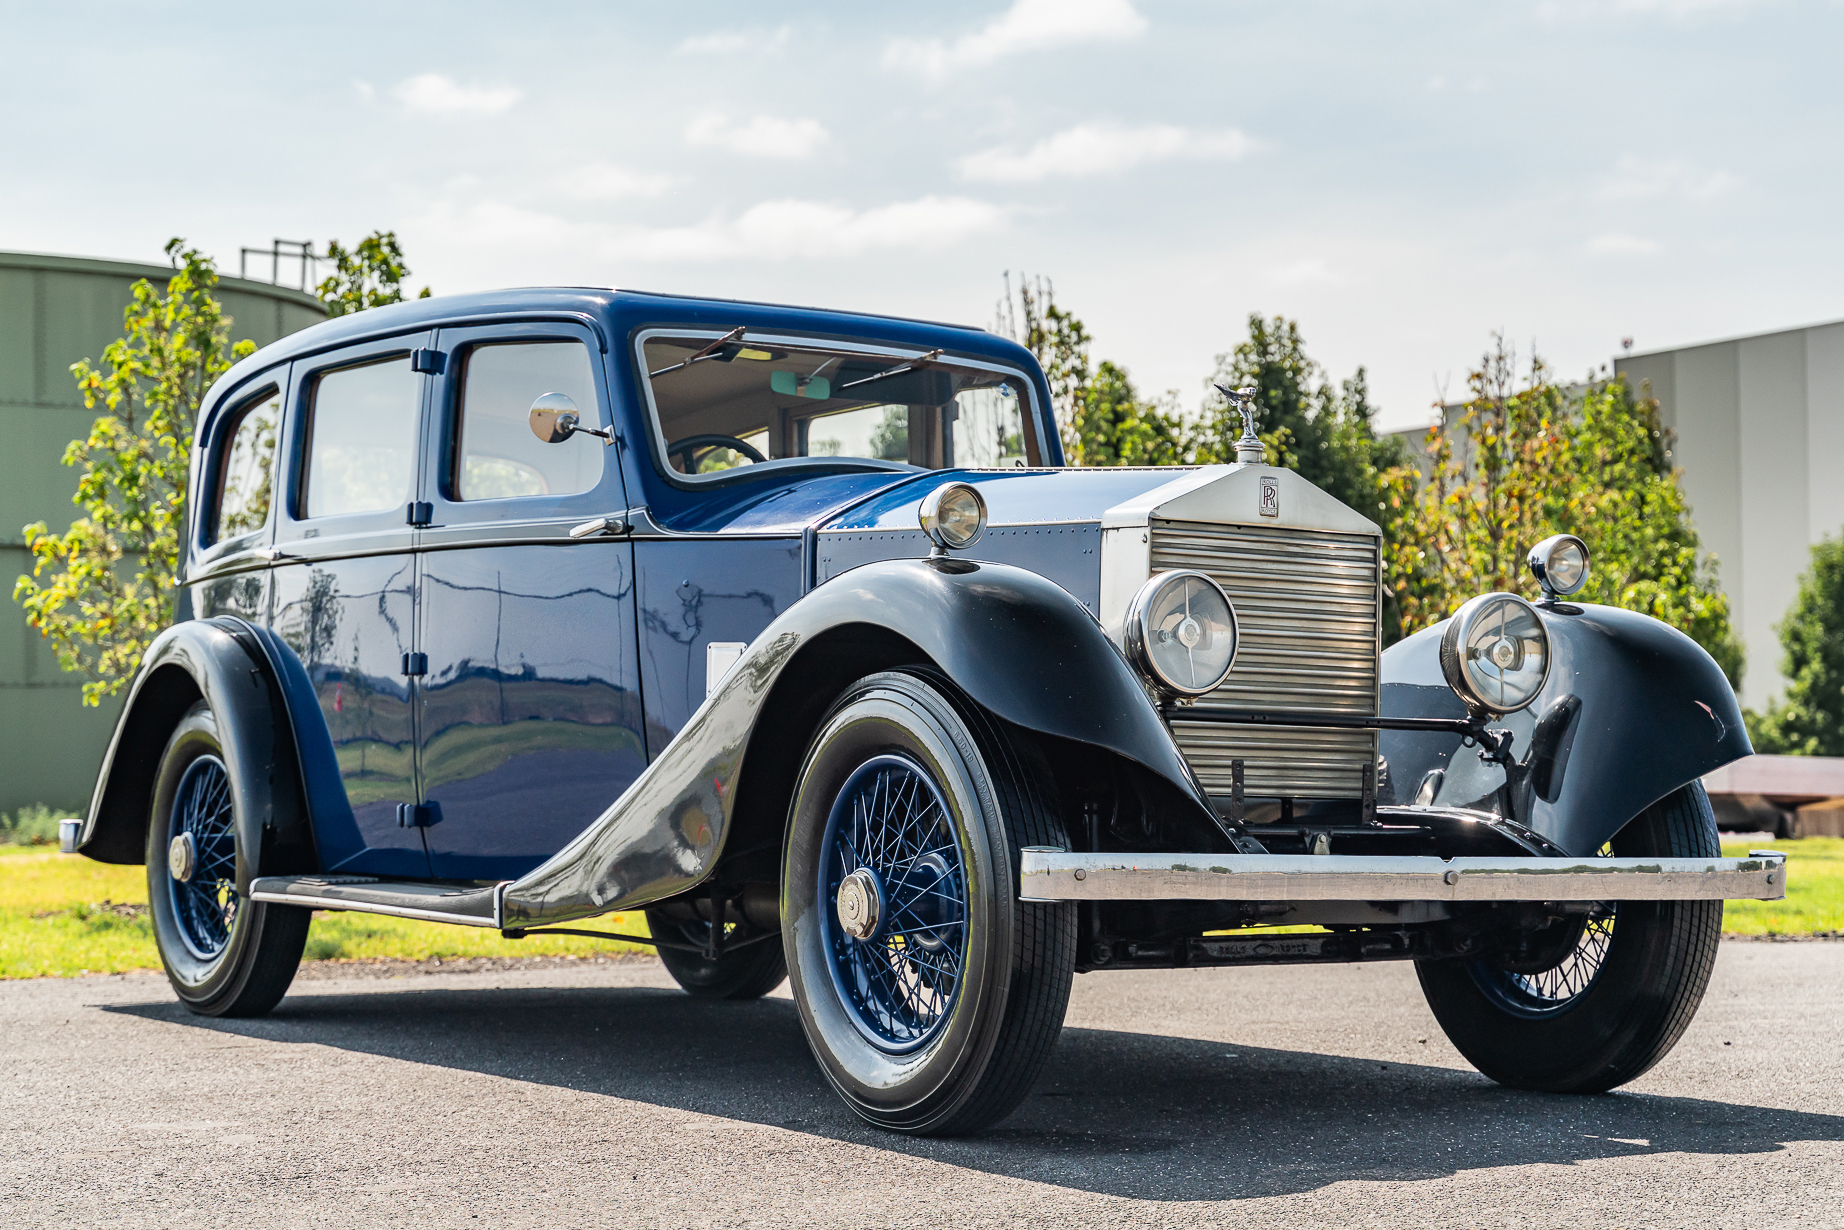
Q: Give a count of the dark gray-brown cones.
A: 0